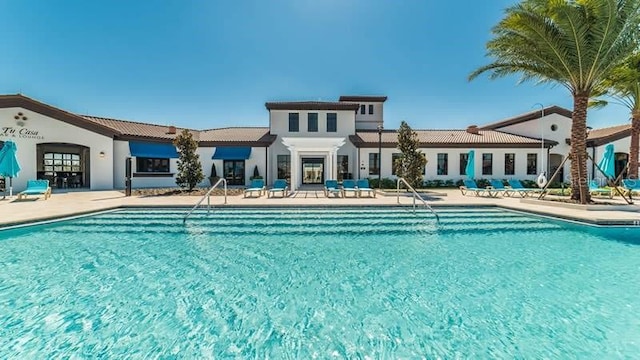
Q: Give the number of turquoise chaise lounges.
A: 11